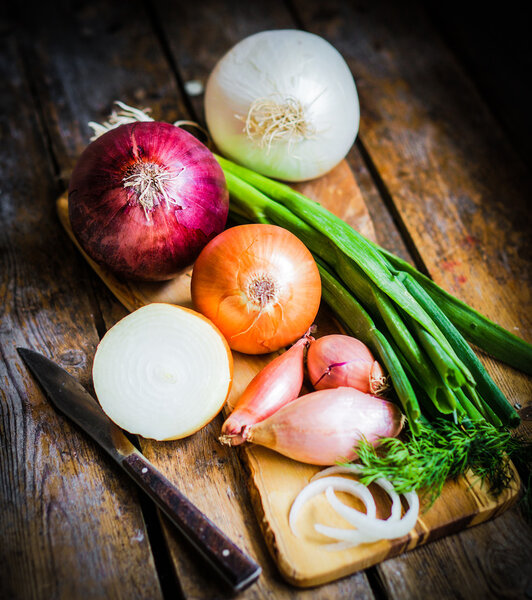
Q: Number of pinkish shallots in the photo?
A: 3